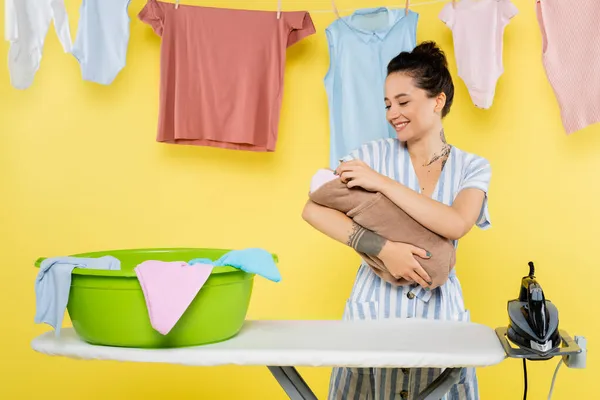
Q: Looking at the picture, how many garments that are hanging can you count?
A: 6